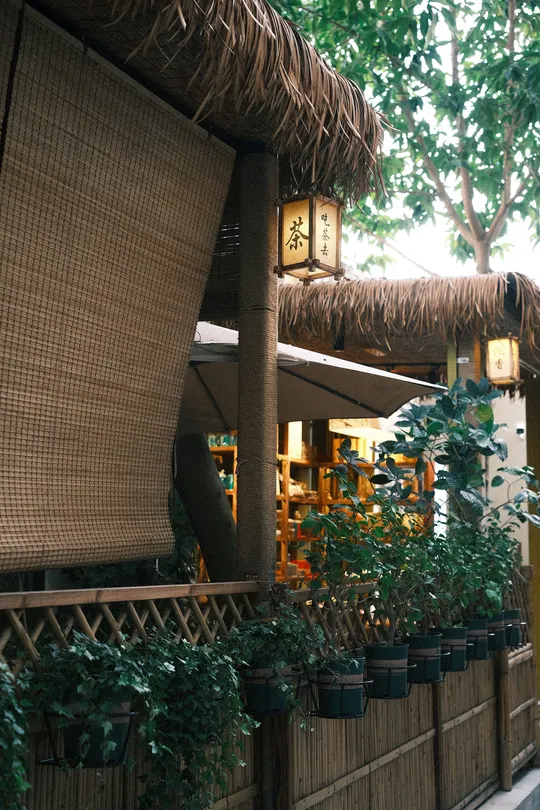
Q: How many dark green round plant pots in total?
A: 9